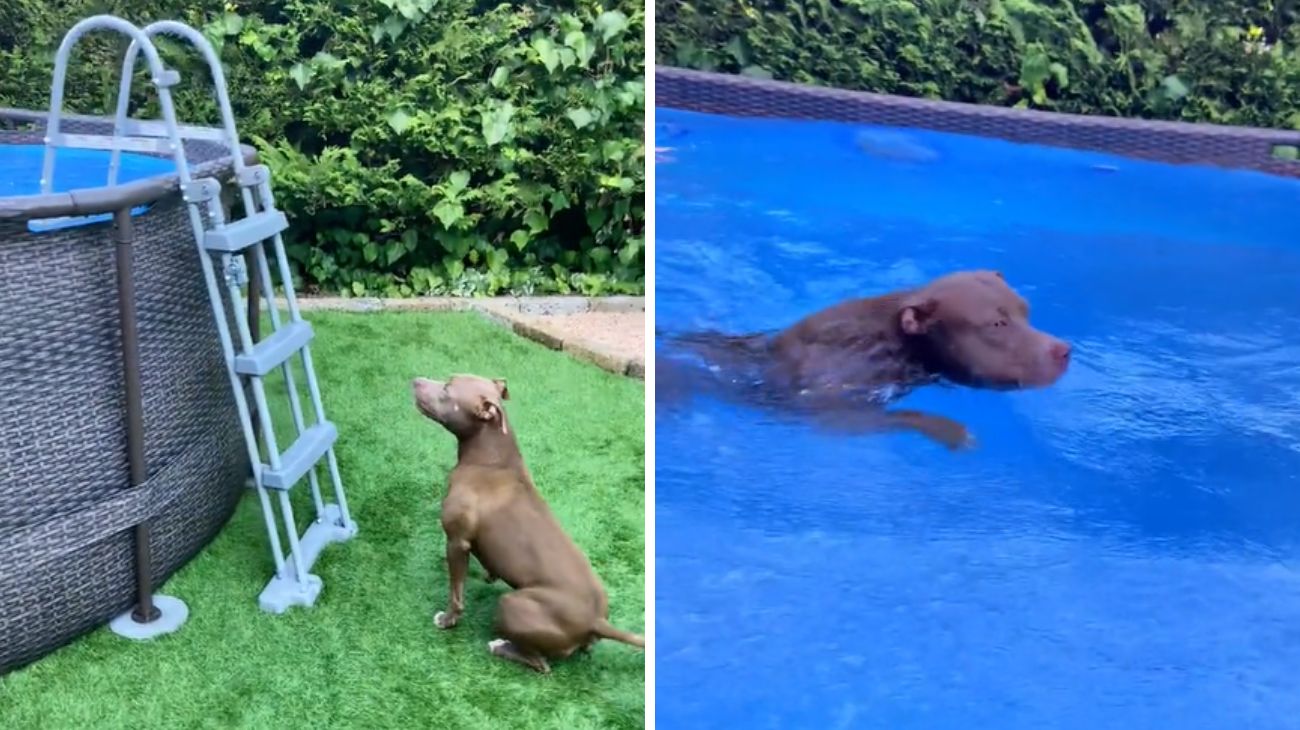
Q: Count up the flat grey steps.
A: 3